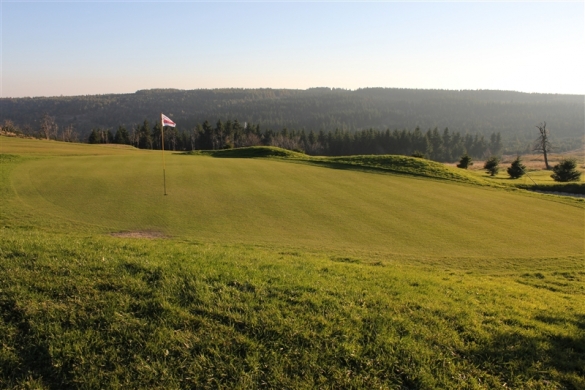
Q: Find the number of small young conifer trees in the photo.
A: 4